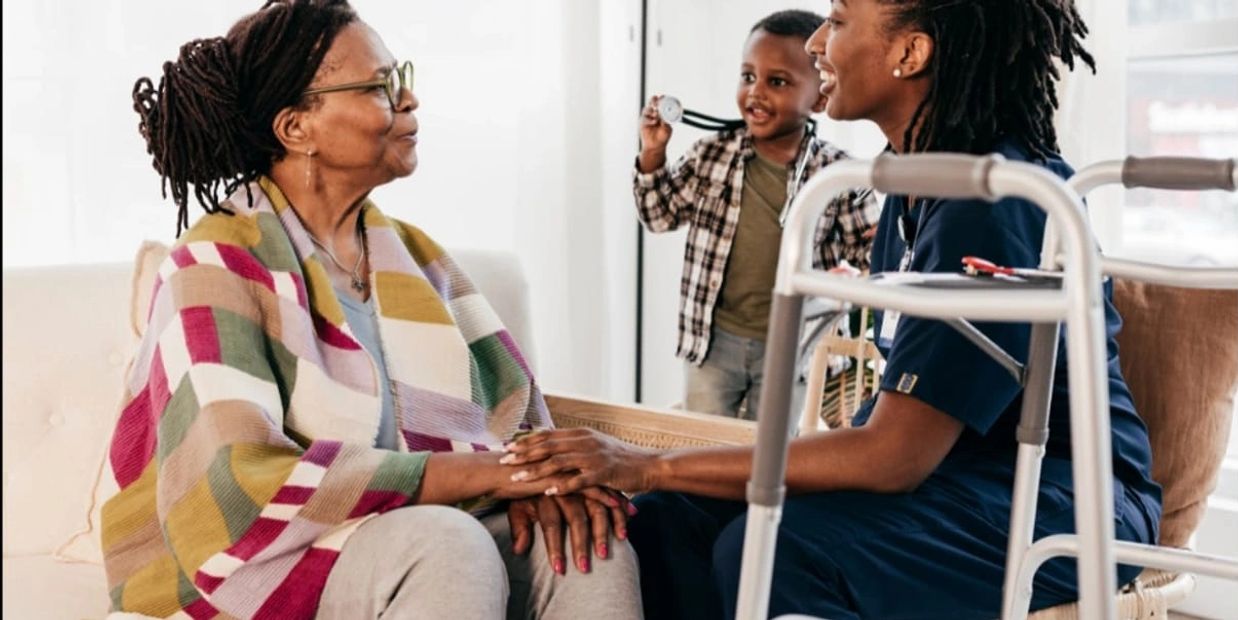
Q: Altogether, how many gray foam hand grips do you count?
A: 2